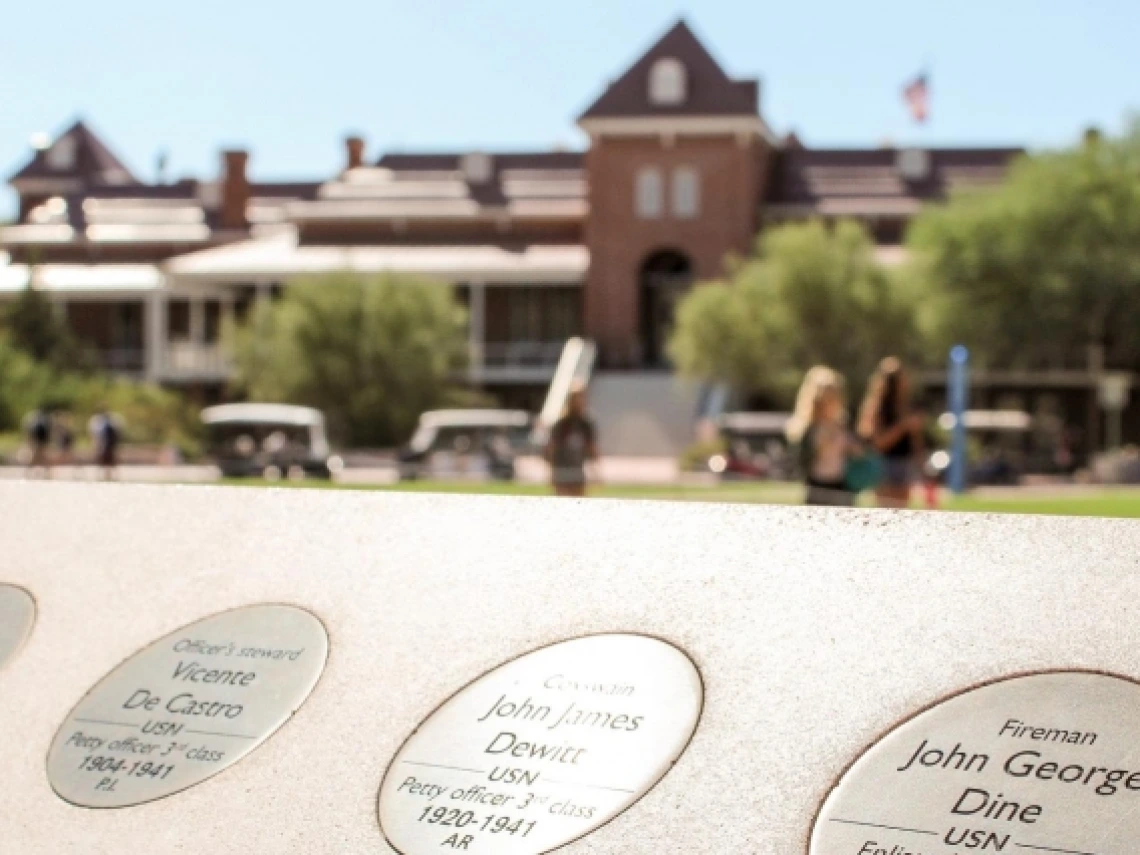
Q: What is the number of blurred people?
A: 6